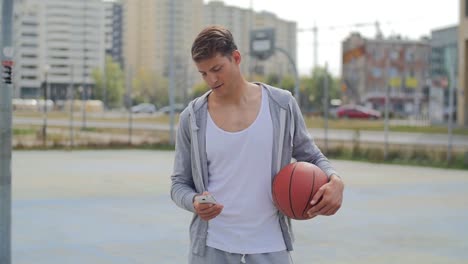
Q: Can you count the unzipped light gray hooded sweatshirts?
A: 1